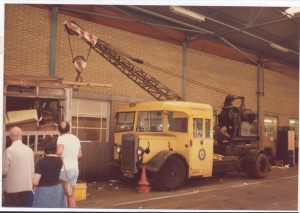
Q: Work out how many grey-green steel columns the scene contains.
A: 3